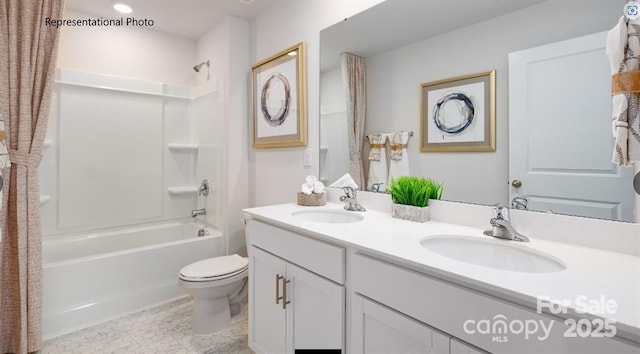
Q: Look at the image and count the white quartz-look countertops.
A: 1